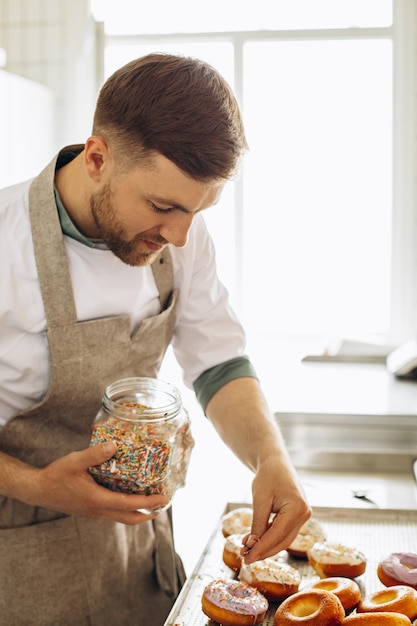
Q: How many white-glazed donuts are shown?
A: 5